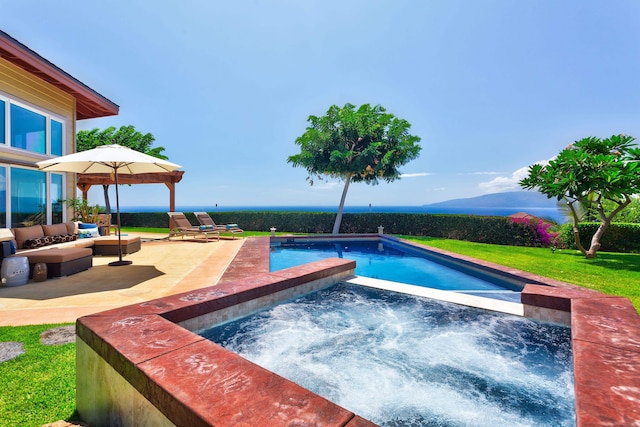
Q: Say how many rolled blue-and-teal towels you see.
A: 2